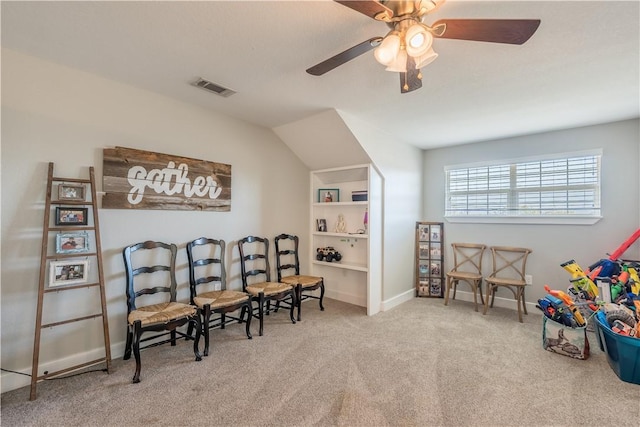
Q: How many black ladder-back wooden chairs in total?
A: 4